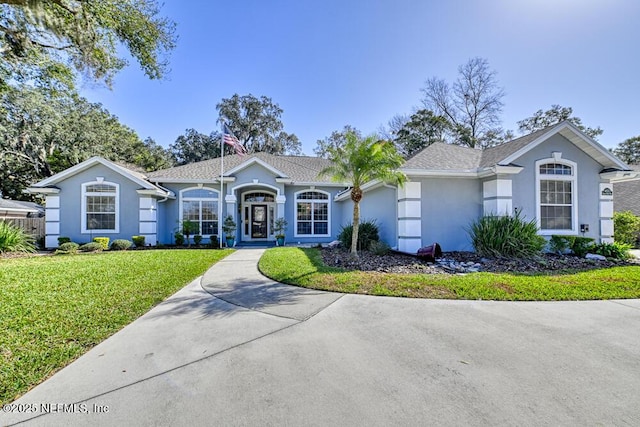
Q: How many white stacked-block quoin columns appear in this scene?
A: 5